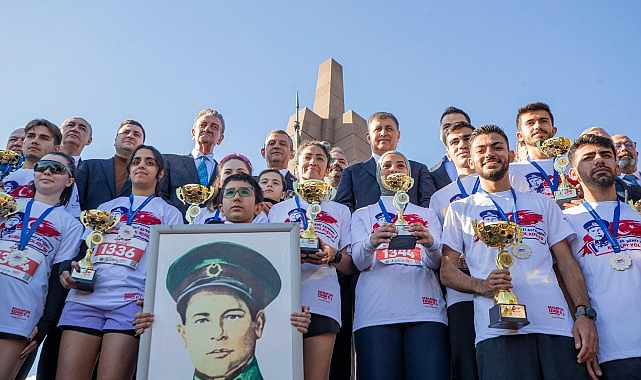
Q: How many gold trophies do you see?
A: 9